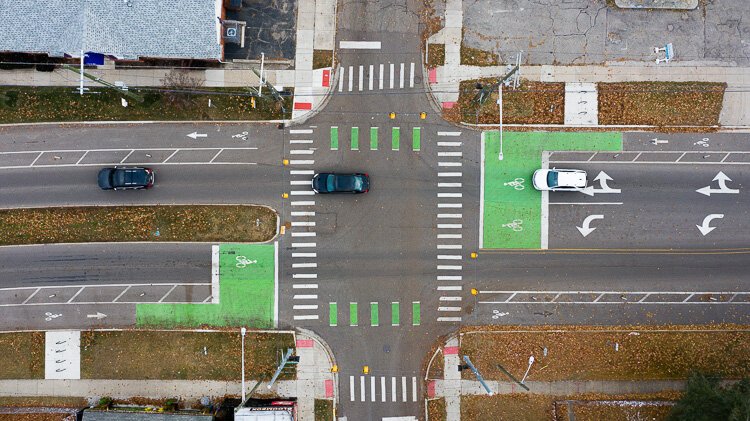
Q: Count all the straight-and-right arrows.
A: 2